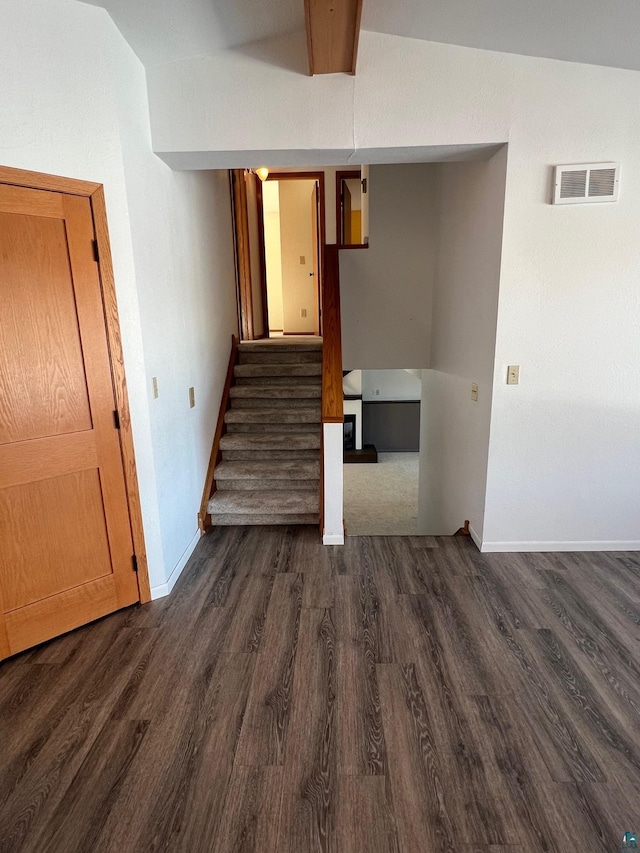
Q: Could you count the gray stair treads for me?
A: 7